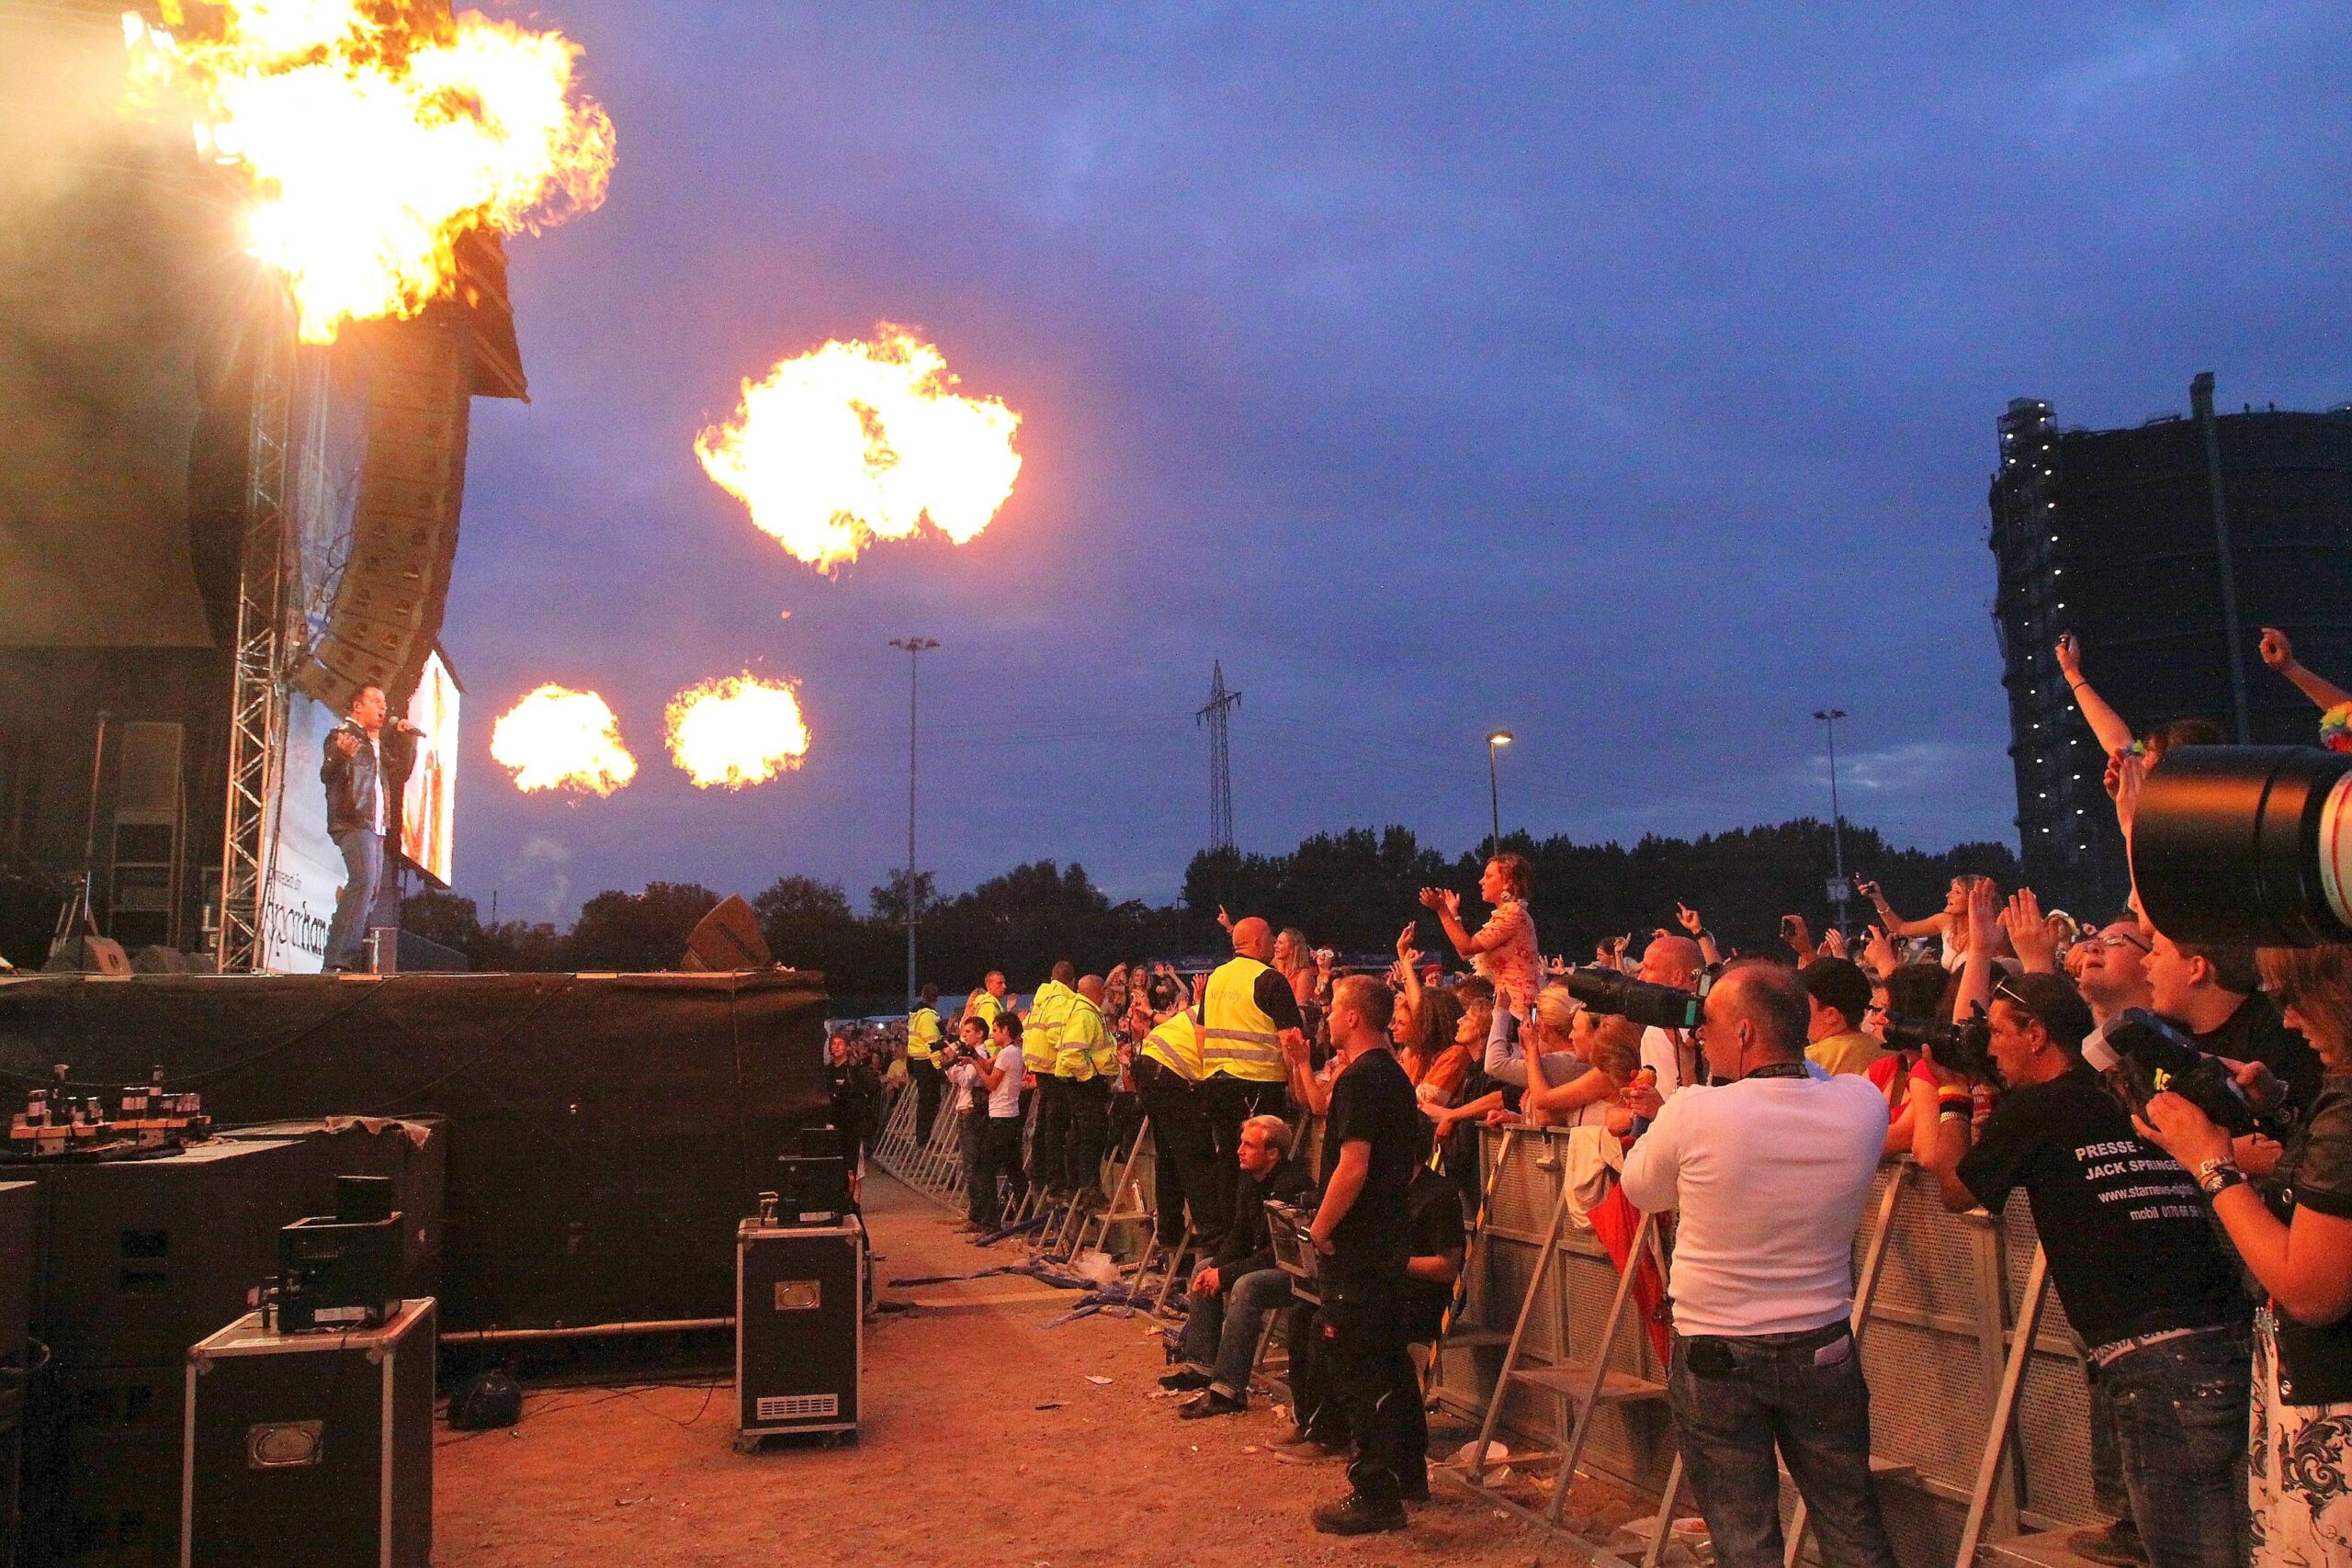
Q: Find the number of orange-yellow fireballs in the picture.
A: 4